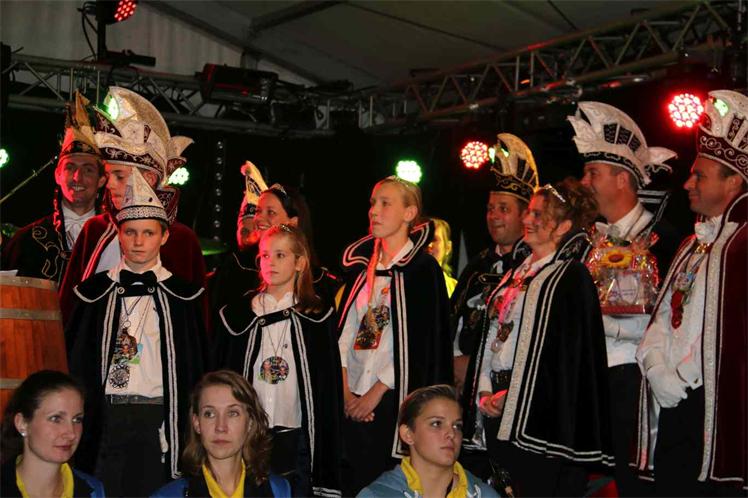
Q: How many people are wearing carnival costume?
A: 11